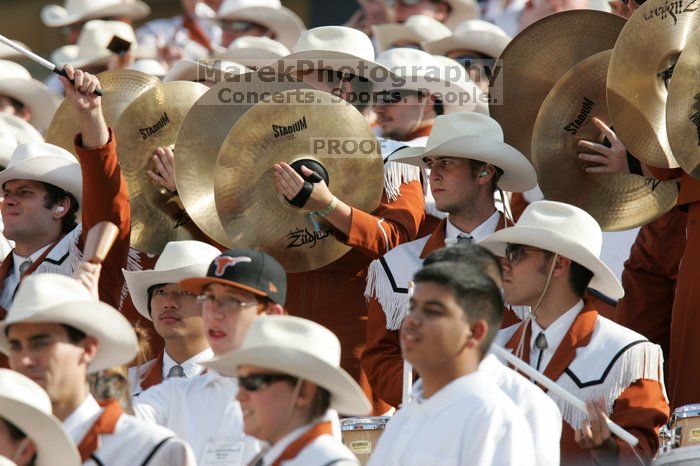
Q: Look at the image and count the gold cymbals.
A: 8